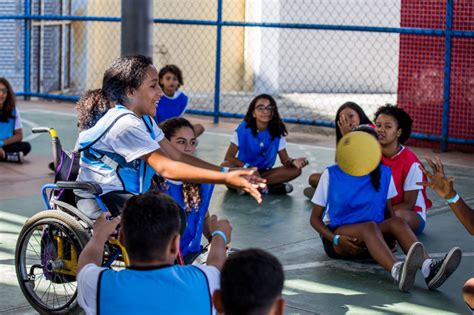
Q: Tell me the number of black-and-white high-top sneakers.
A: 2